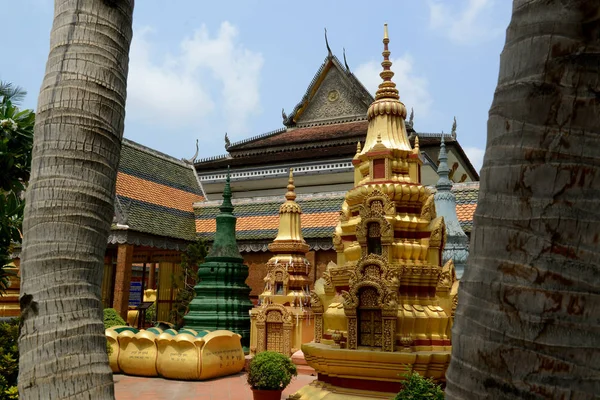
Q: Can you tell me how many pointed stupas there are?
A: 4